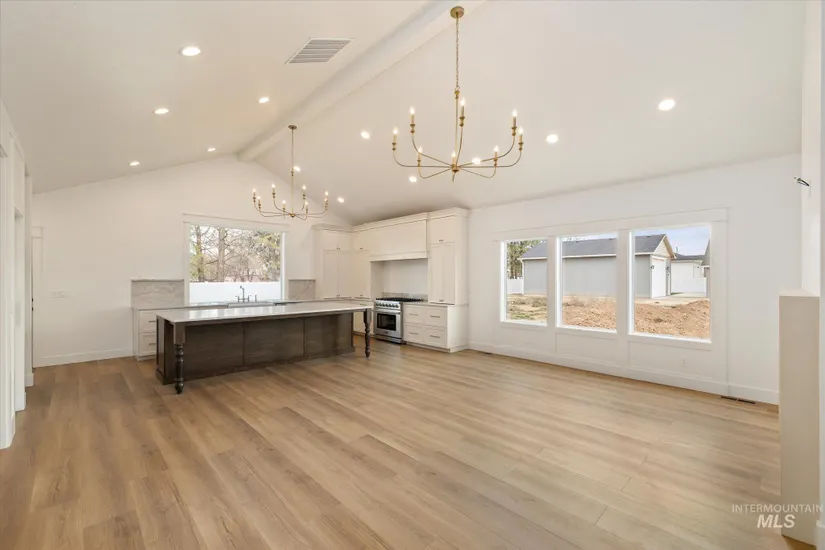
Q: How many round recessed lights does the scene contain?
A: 12